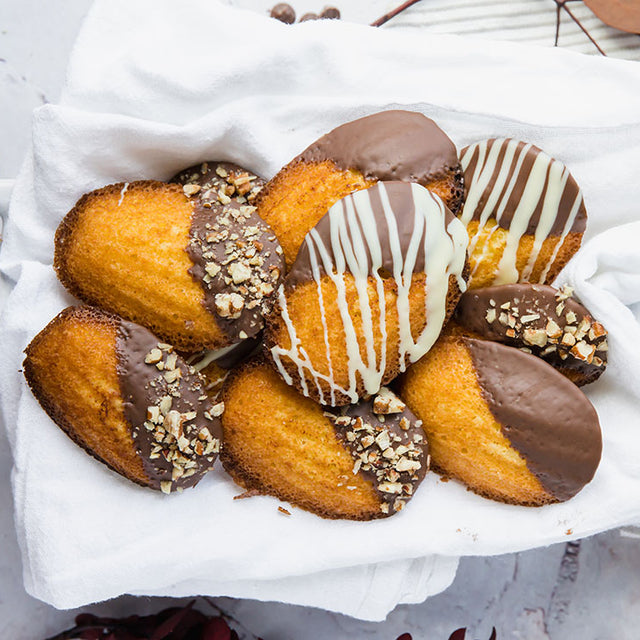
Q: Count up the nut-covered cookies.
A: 5